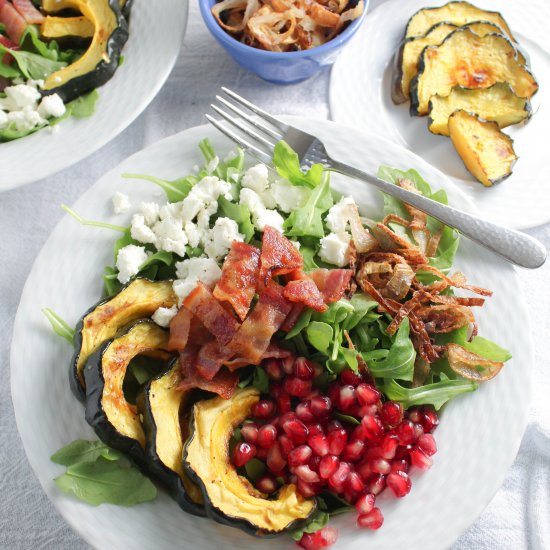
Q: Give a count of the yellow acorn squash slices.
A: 11